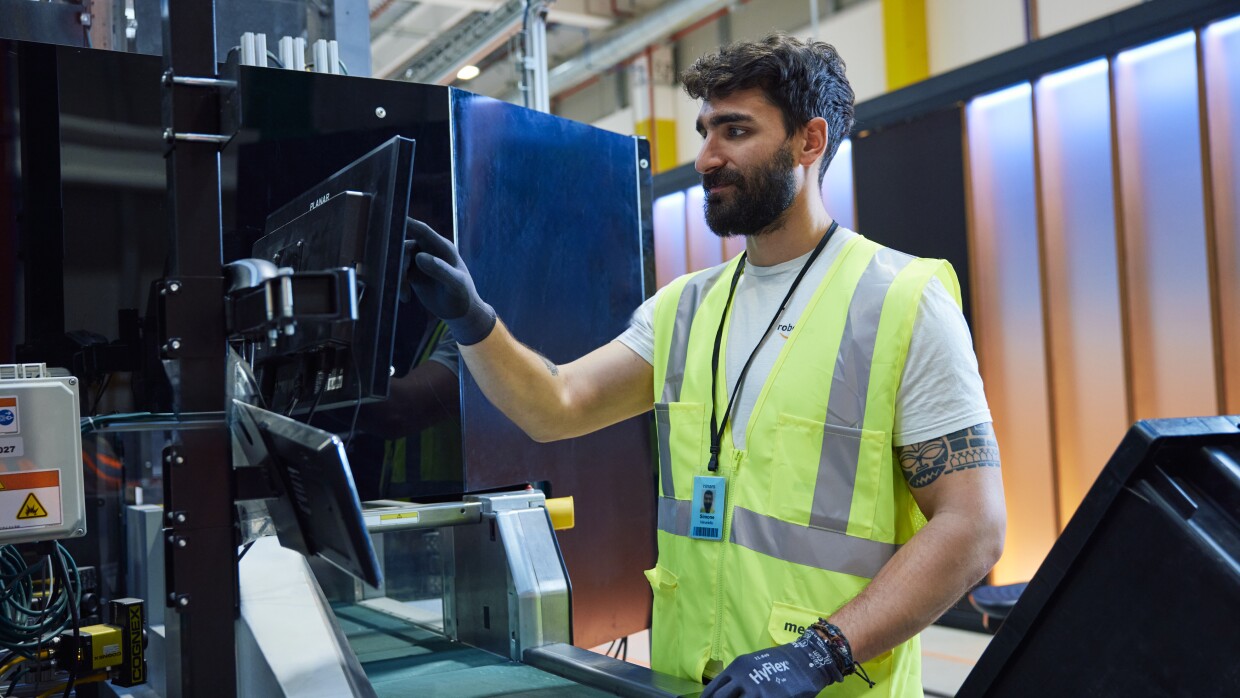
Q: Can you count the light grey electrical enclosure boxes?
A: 1